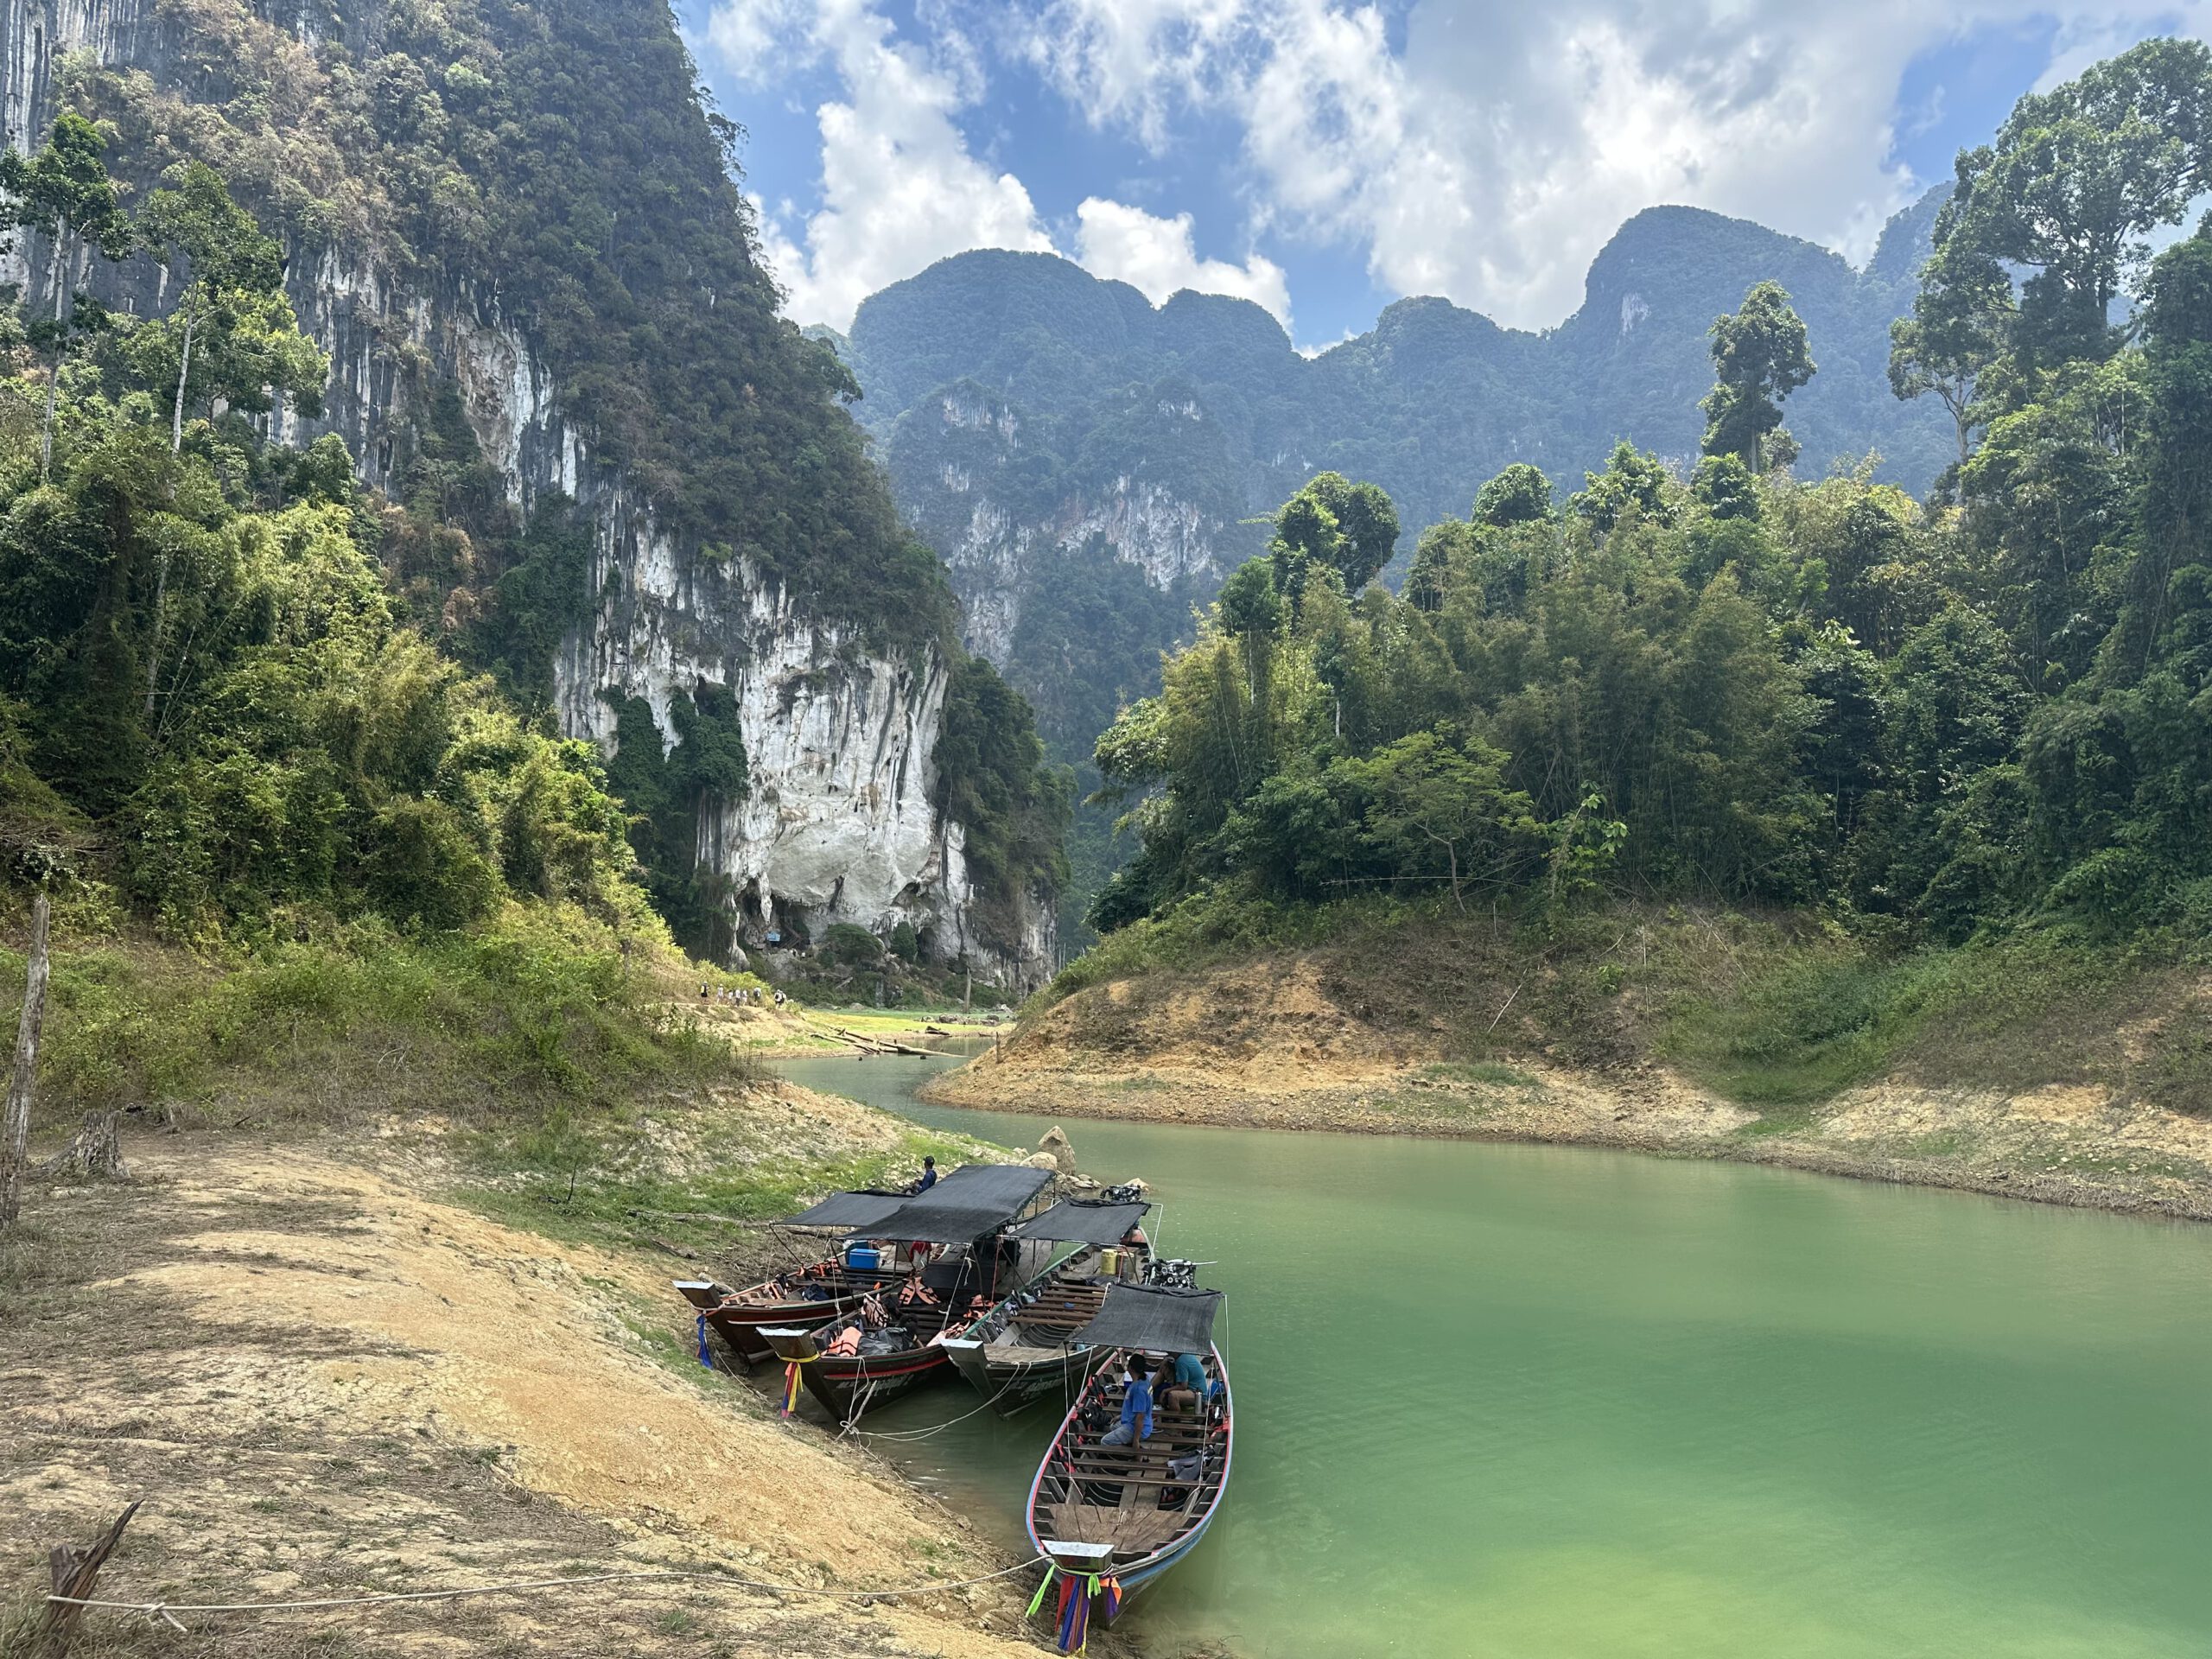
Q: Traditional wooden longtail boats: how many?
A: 4